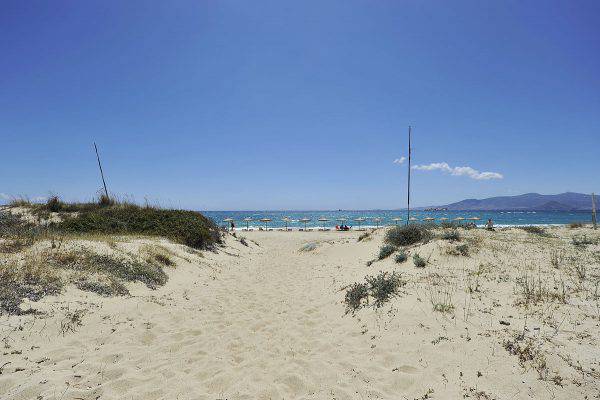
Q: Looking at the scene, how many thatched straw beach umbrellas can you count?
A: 15